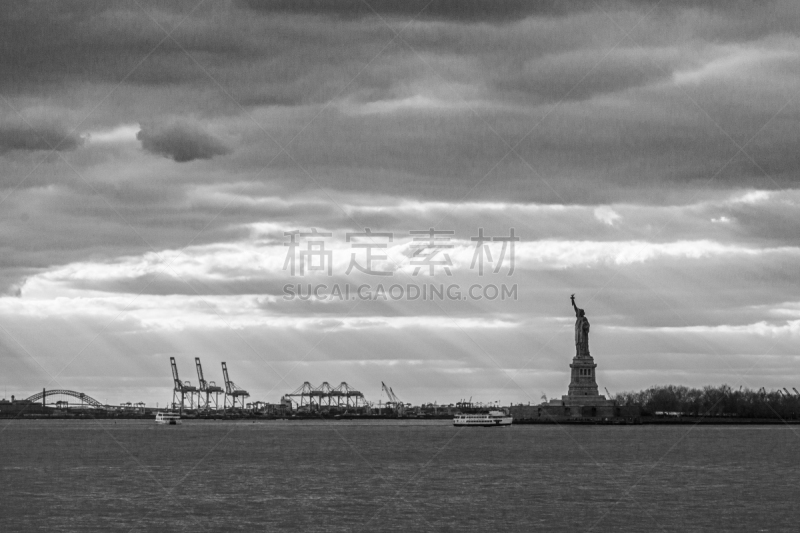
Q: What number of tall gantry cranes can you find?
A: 3